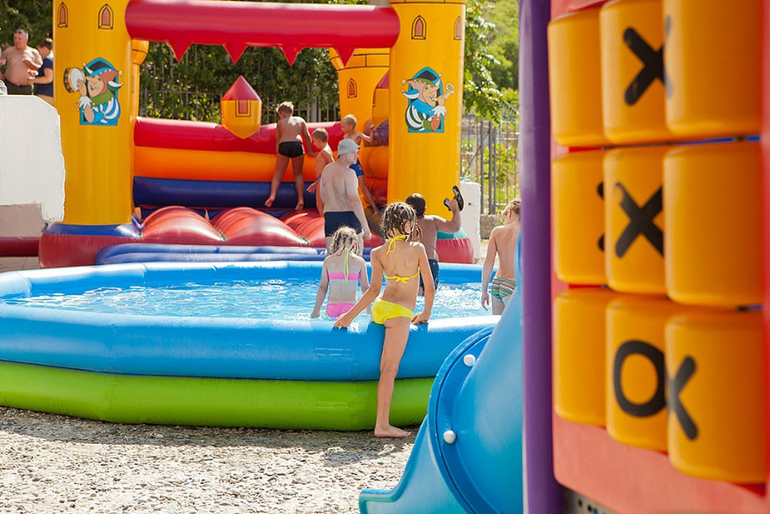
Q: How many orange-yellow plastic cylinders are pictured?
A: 9